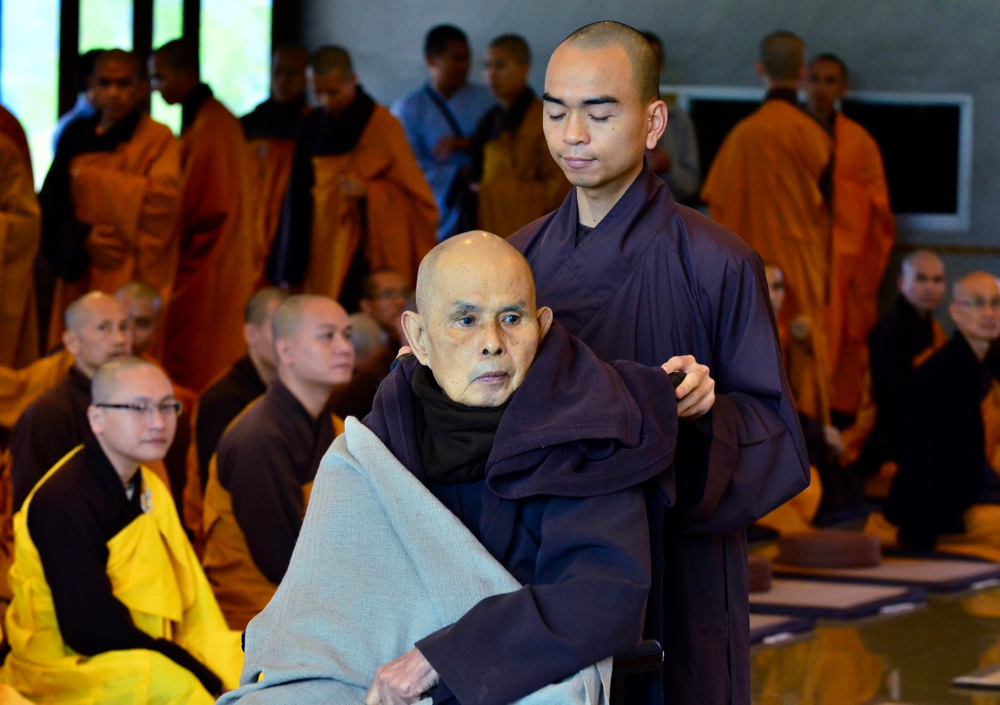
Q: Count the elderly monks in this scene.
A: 1